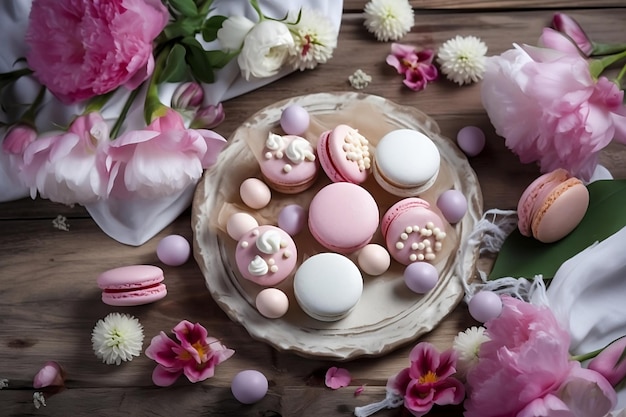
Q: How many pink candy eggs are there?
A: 4